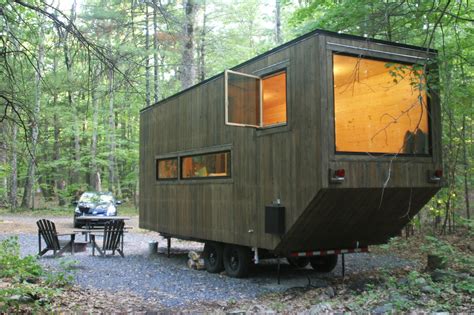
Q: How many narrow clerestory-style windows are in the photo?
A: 2